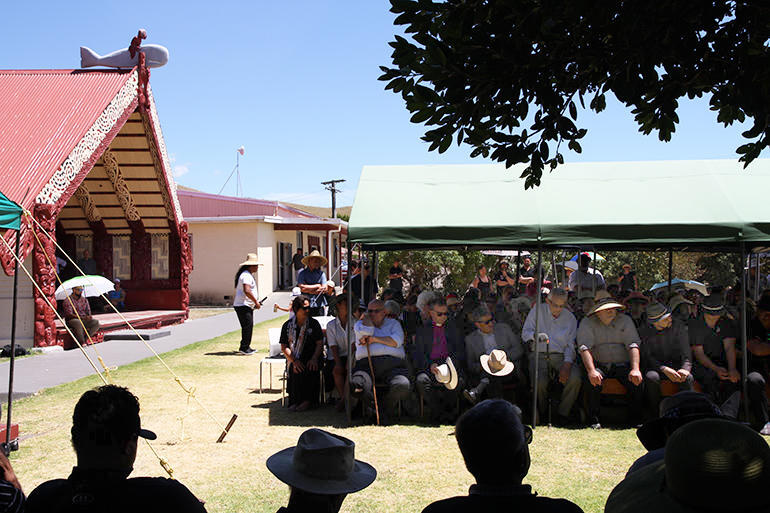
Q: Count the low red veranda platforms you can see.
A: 1